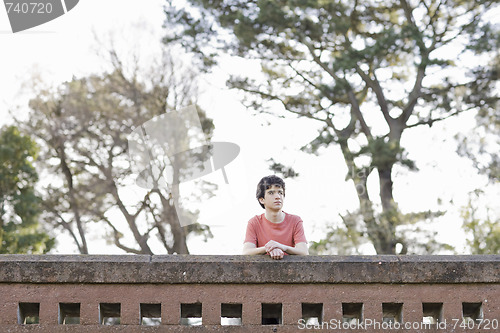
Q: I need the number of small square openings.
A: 12